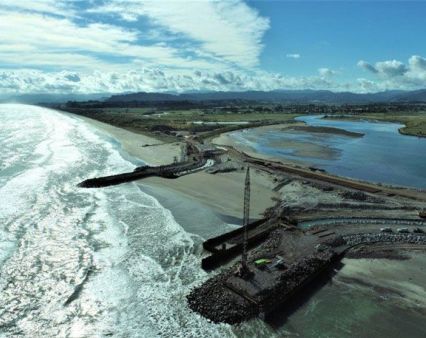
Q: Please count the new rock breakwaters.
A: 2